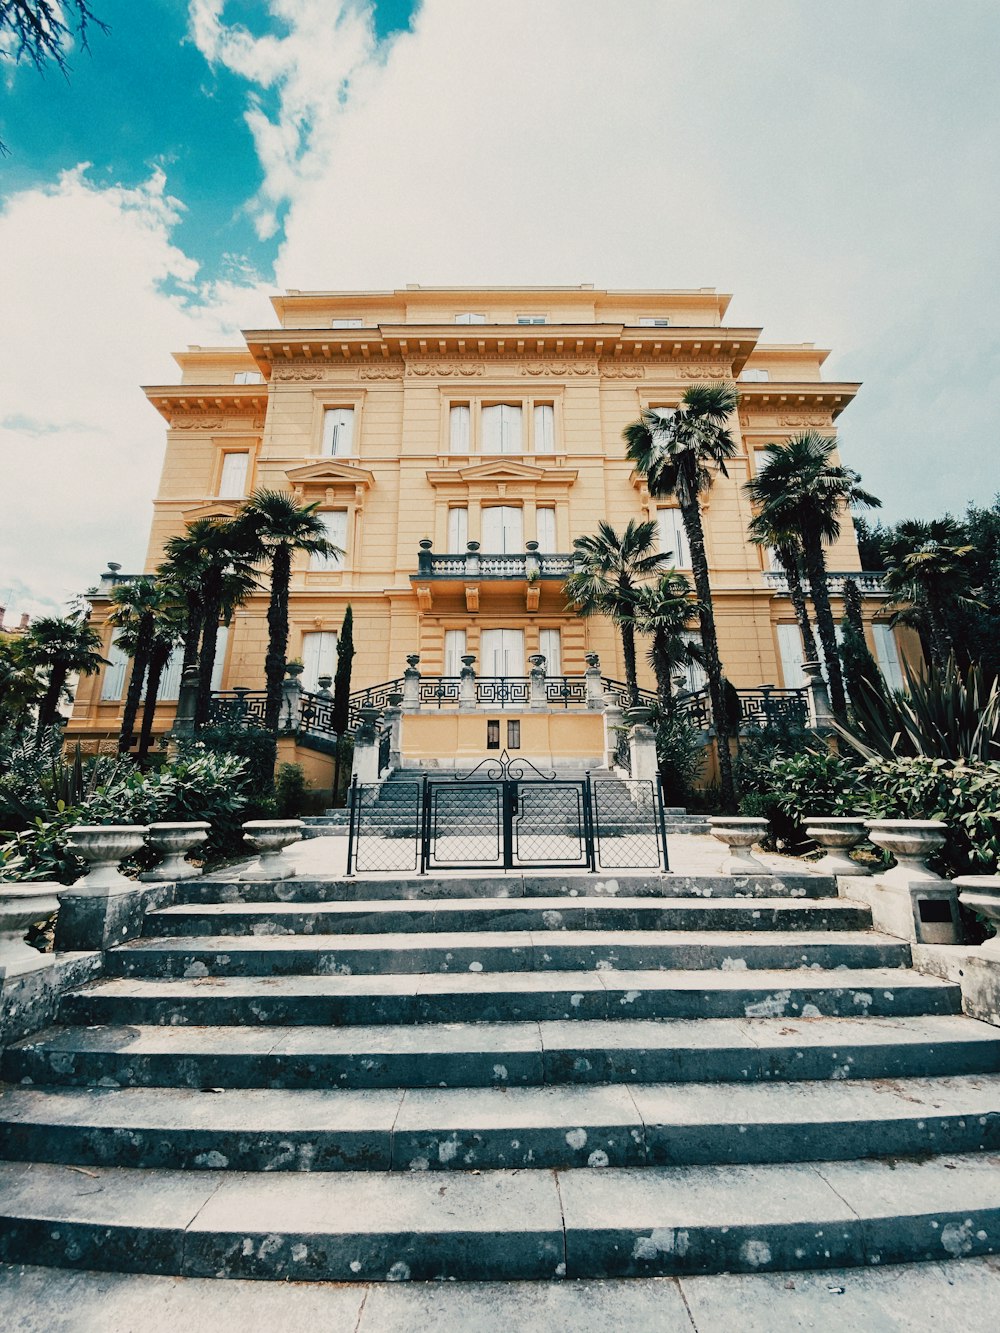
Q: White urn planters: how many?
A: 8